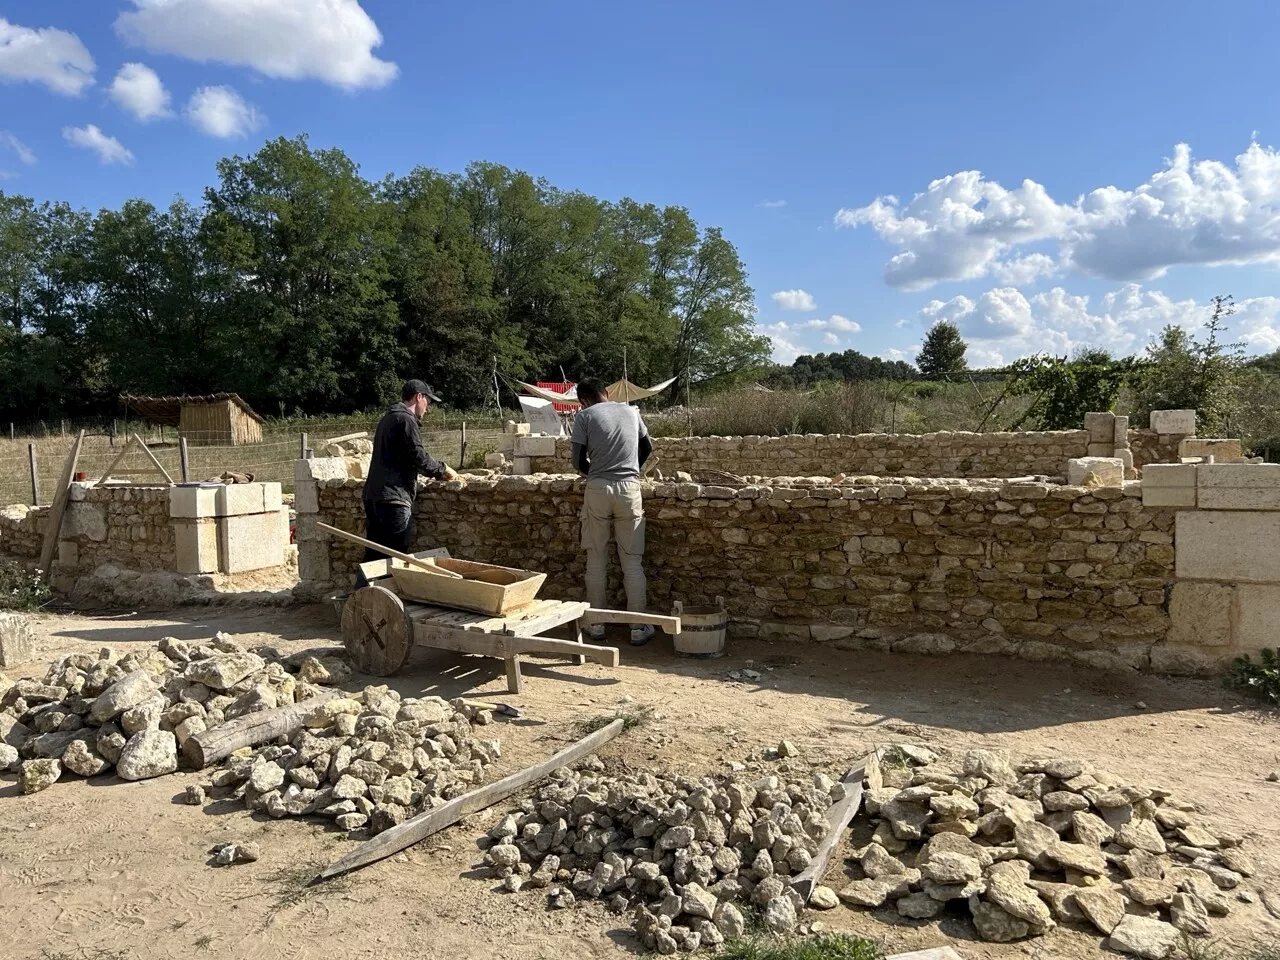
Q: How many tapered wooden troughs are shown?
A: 1